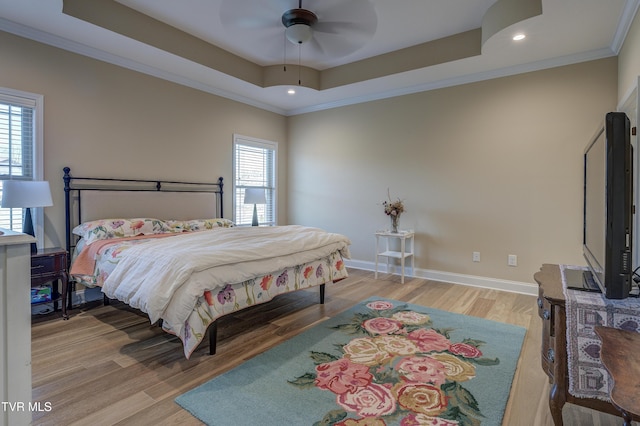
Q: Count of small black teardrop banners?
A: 0